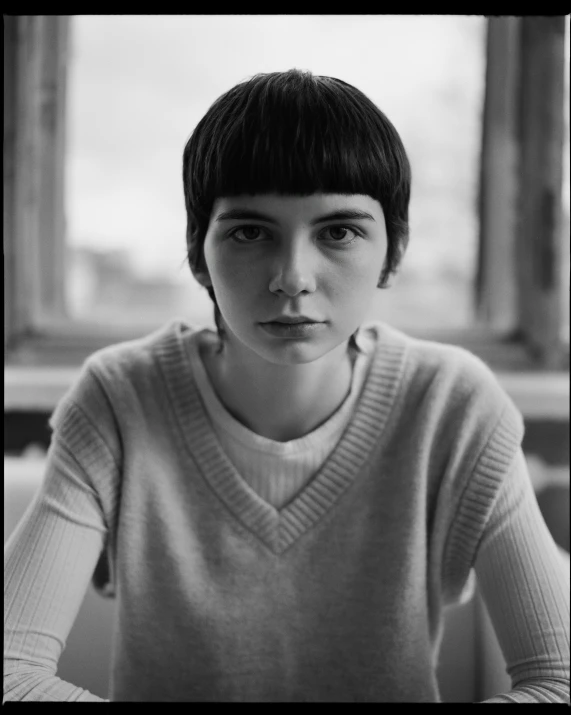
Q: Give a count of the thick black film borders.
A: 2